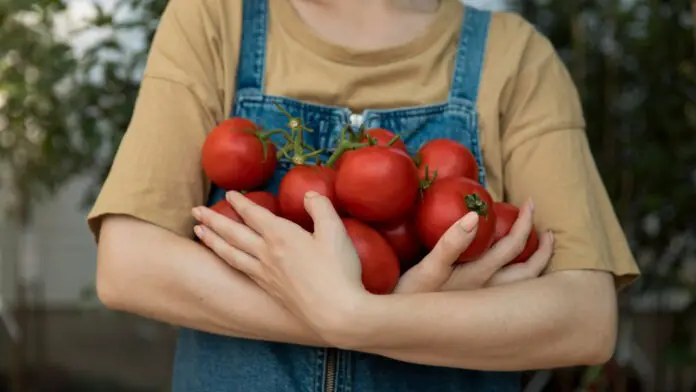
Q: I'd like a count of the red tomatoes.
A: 10